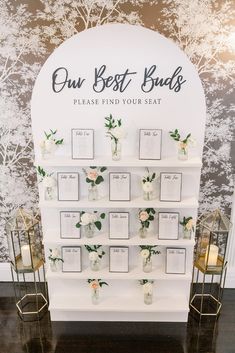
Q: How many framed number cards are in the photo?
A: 11